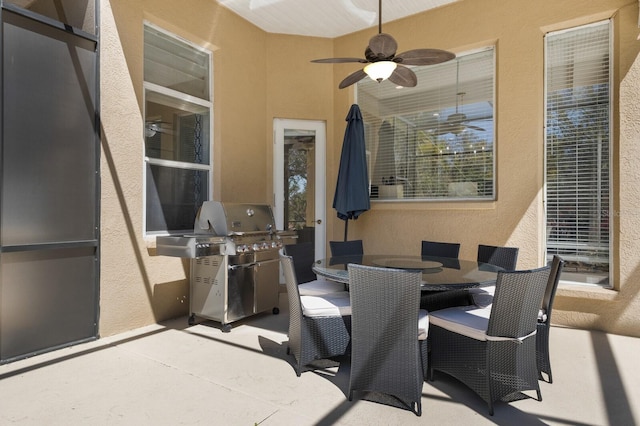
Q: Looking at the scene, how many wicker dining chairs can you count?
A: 8